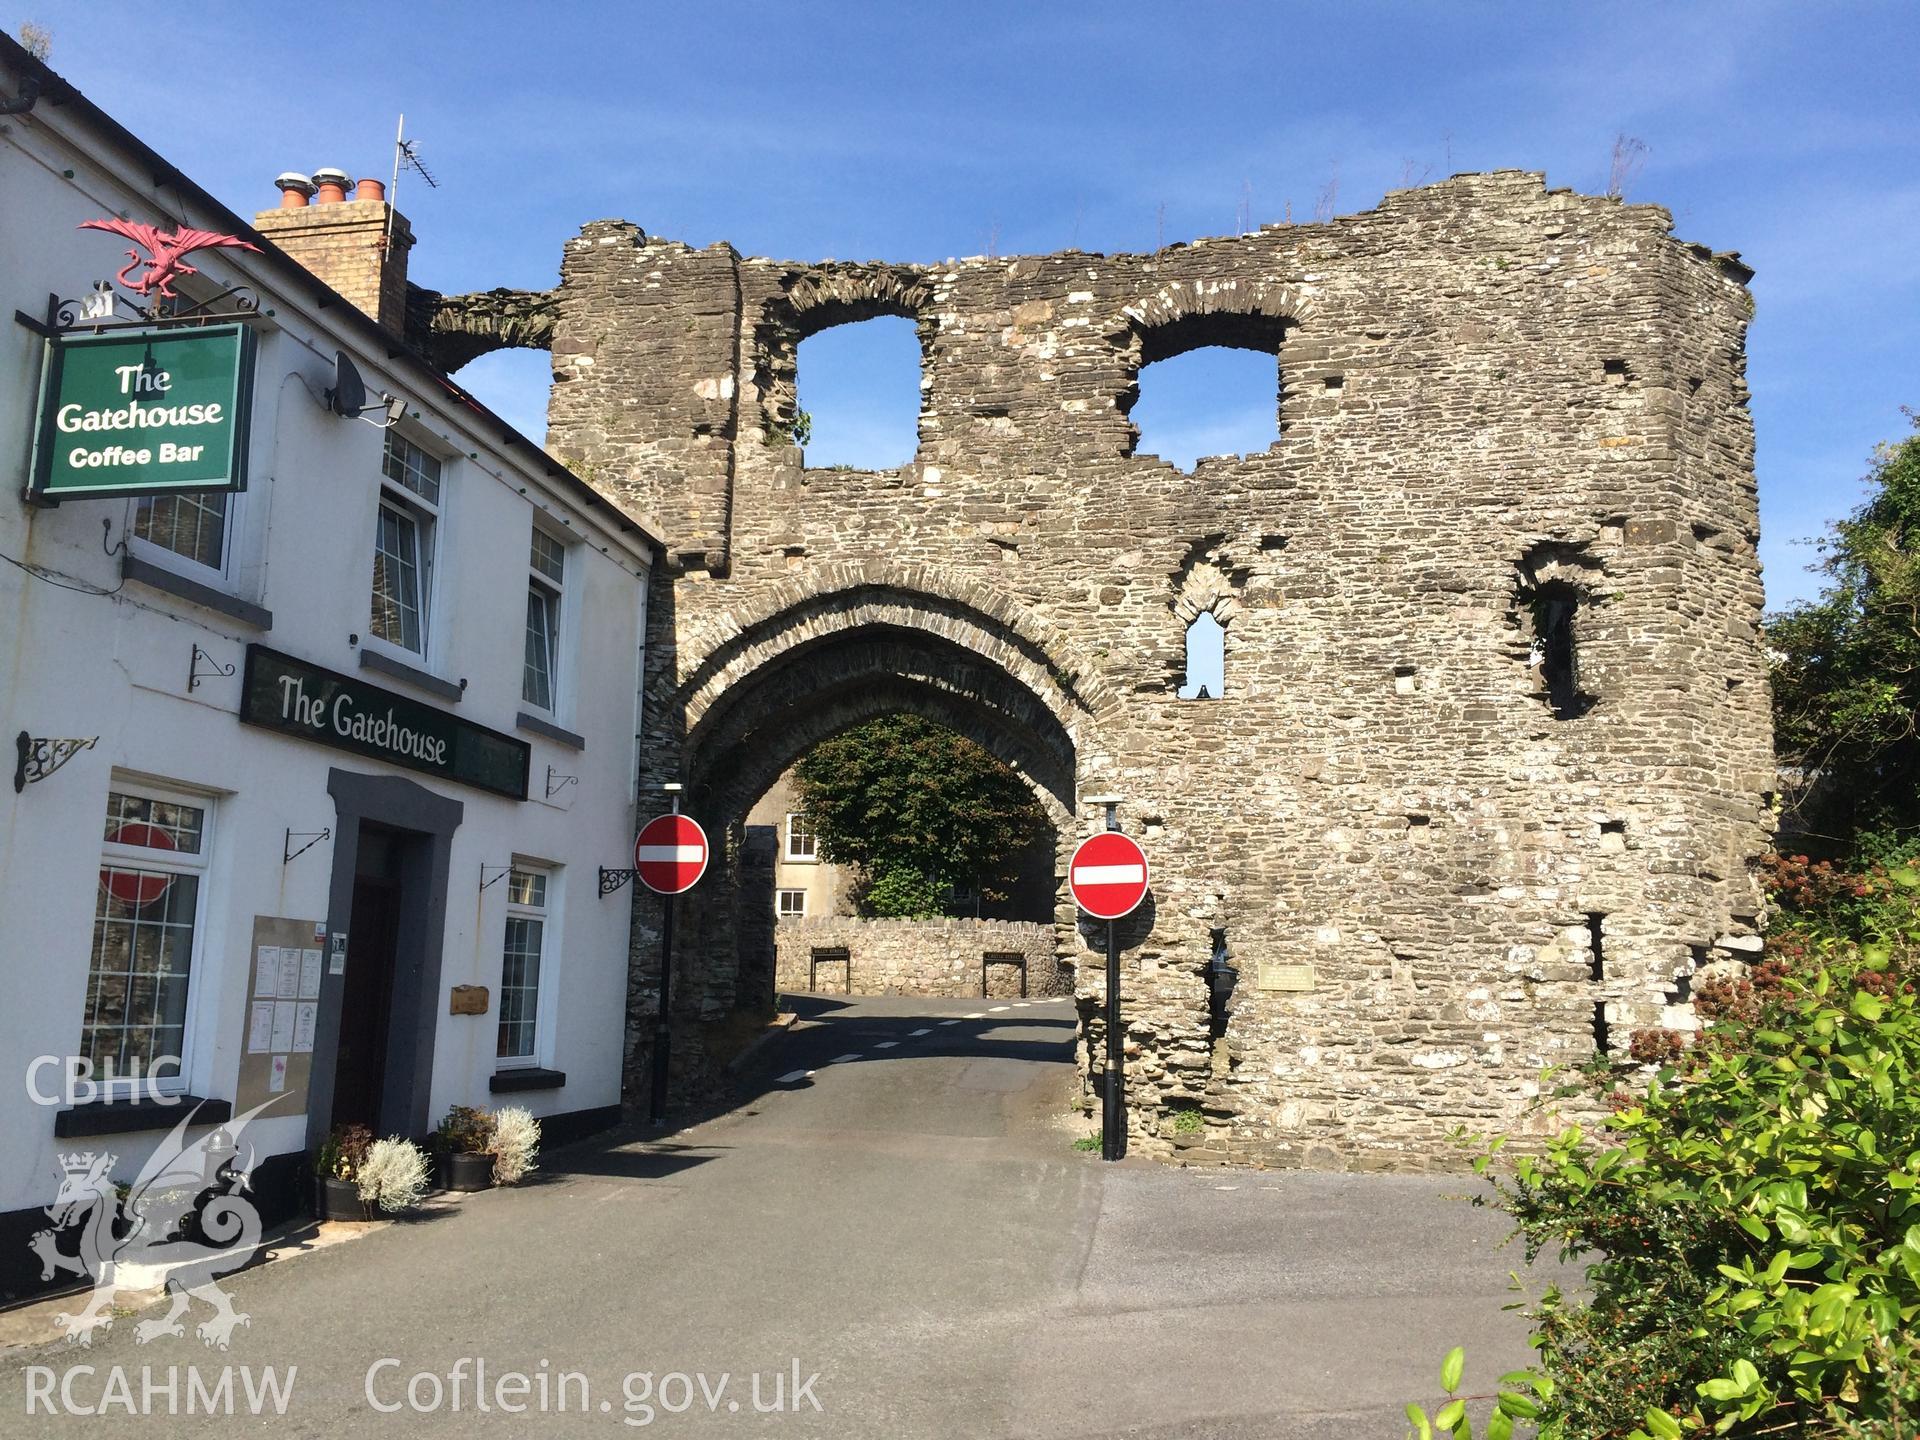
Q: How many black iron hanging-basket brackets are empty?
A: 6